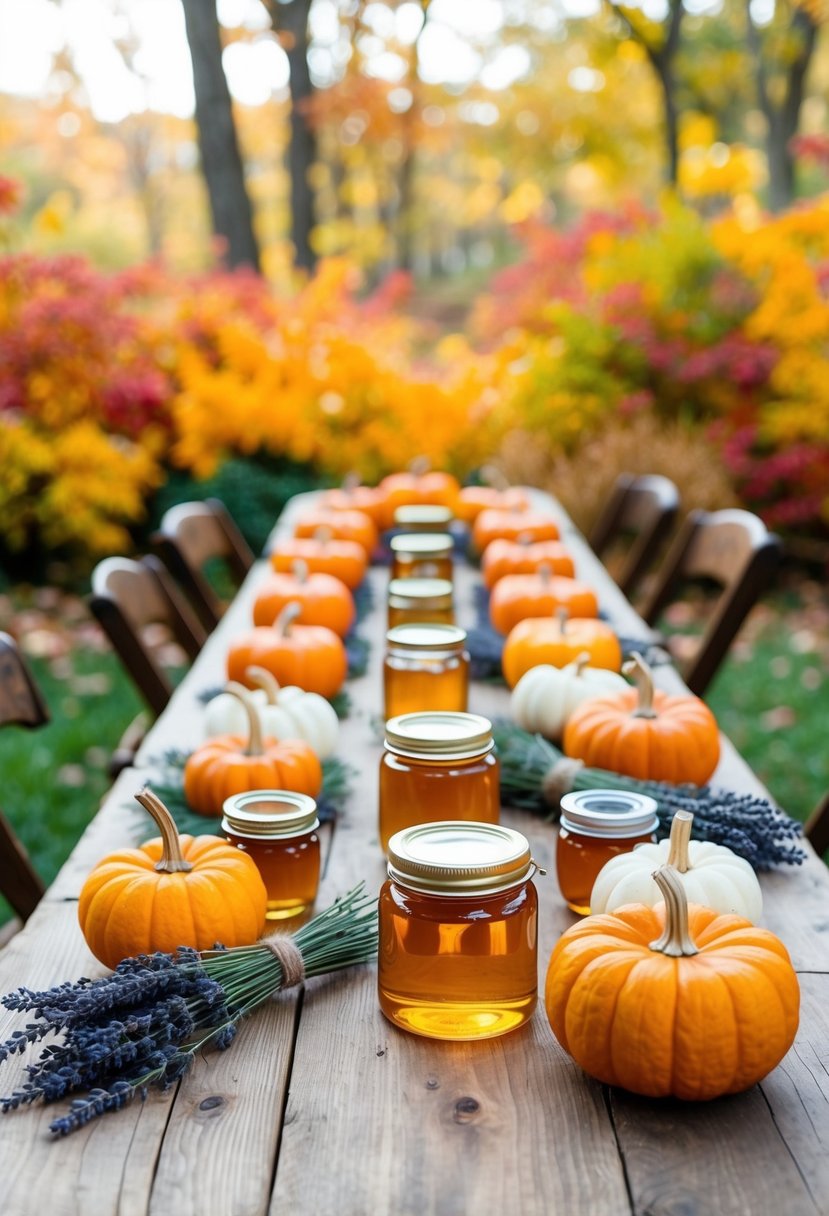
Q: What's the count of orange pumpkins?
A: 15